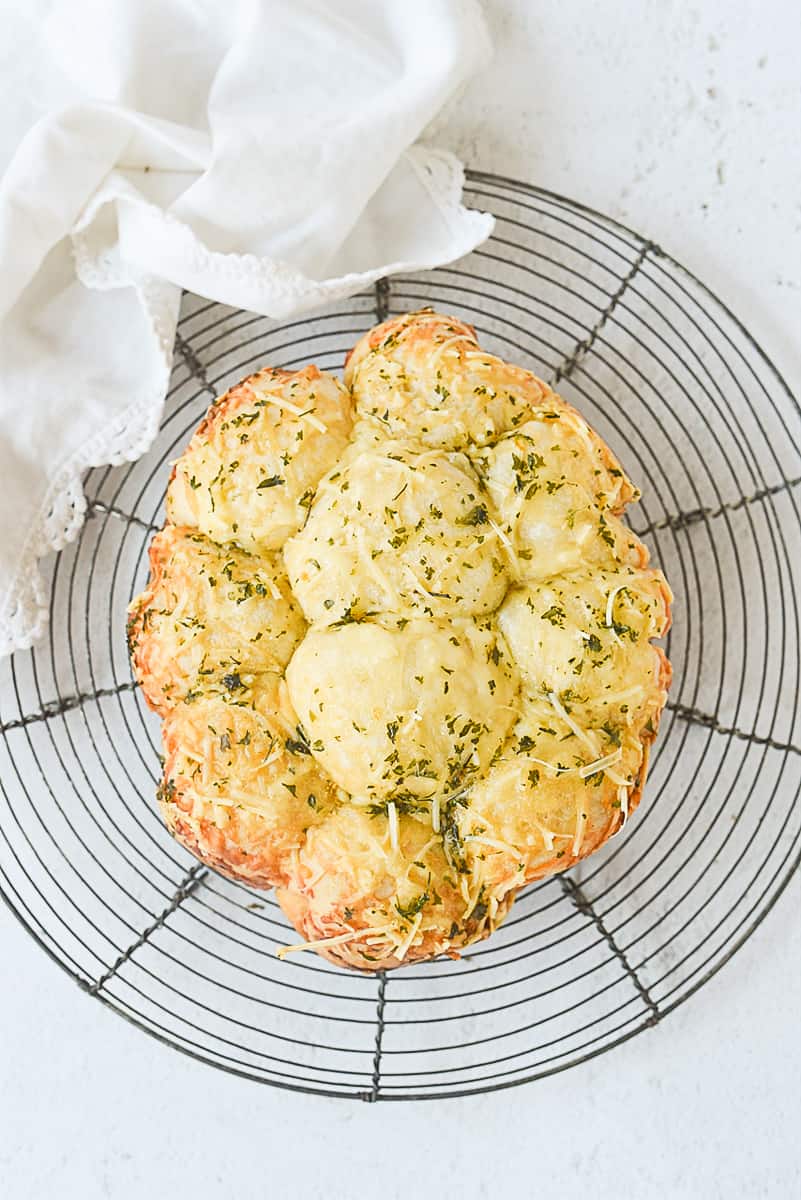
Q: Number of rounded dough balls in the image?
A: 10